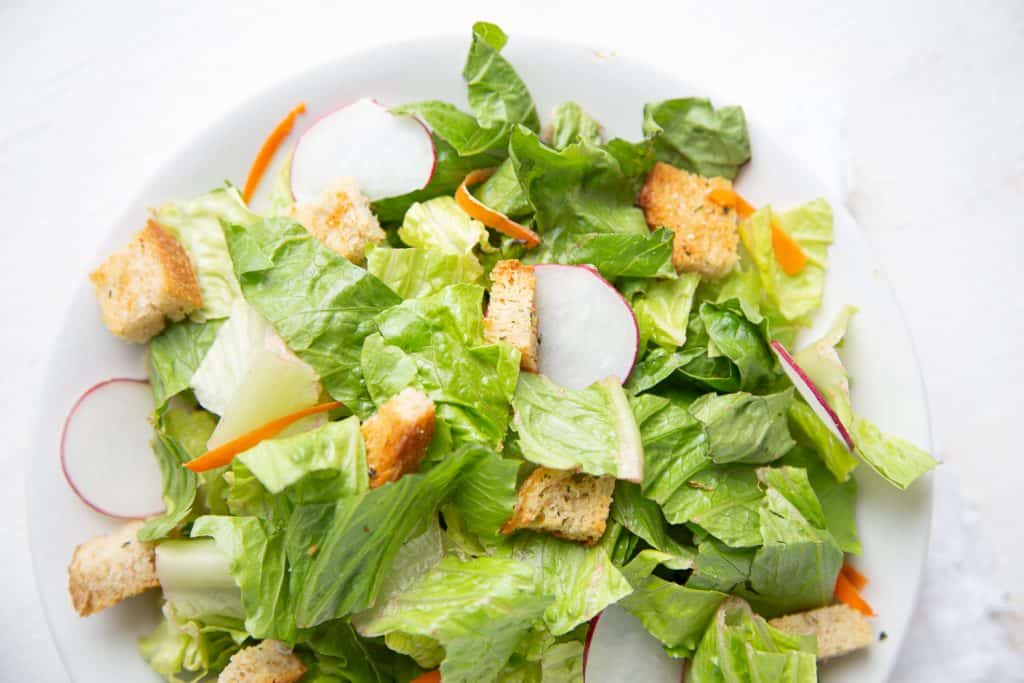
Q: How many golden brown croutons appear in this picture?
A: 9